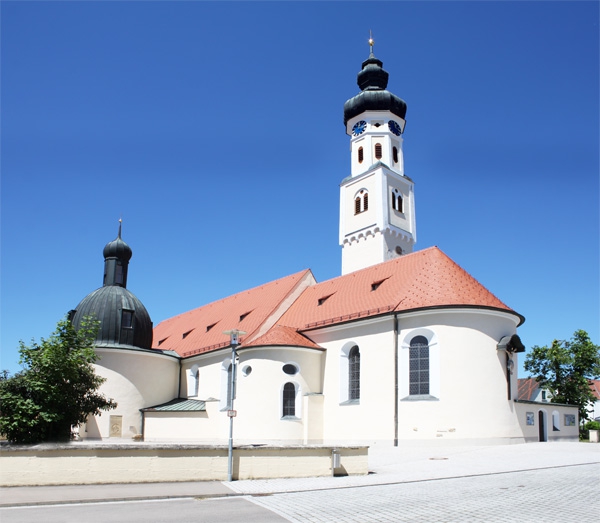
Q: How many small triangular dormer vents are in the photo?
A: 6